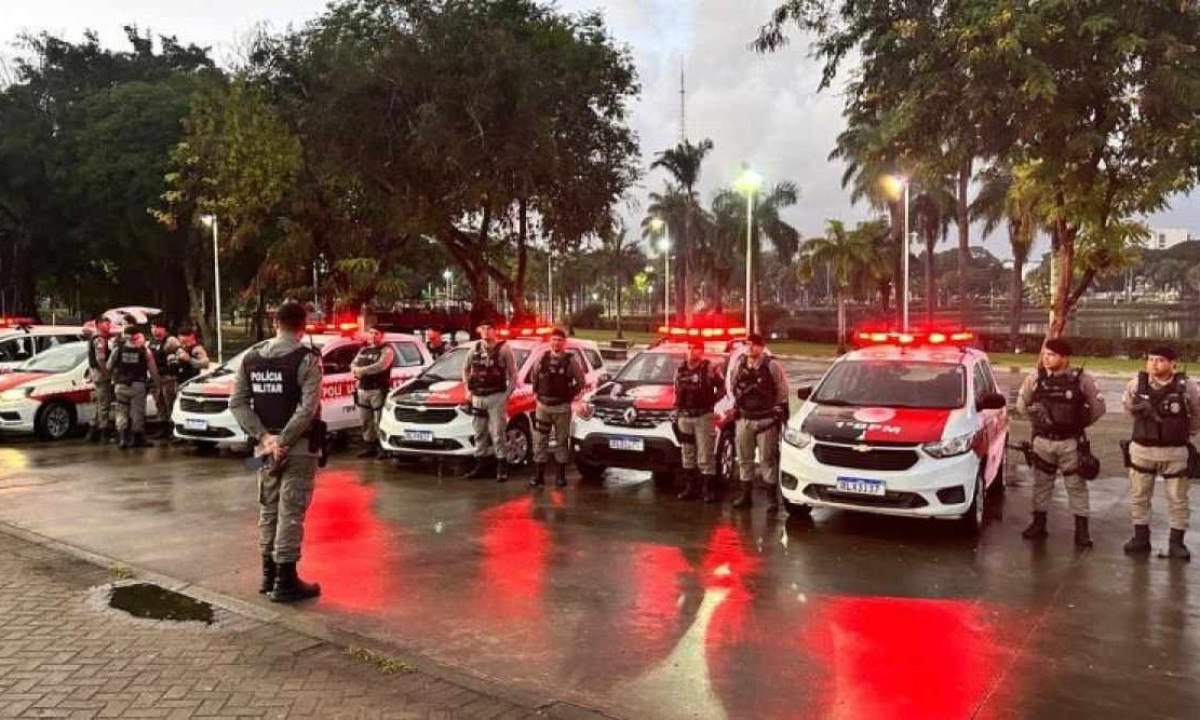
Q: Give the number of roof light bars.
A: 5